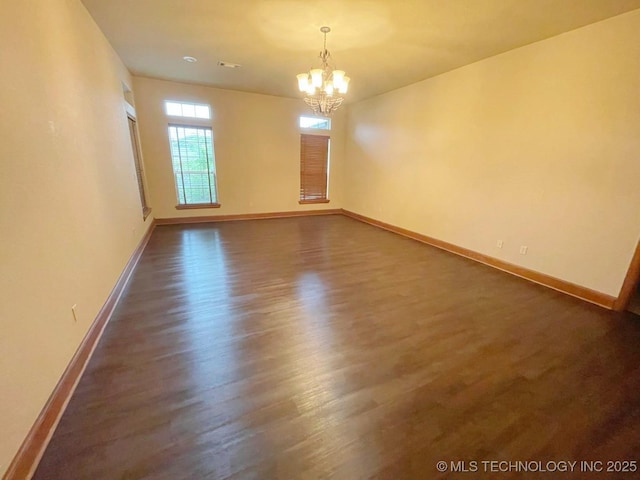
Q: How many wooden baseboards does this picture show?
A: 3